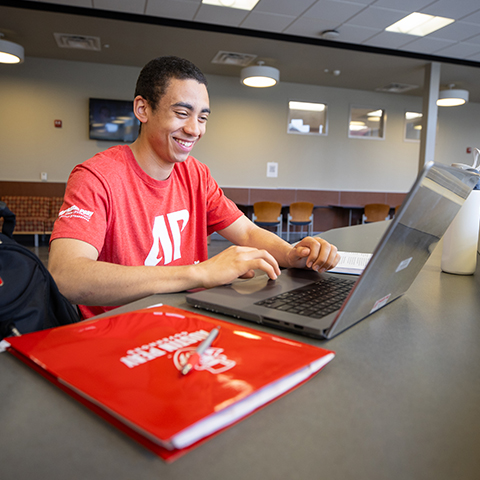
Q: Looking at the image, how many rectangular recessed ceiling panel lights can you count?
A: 2